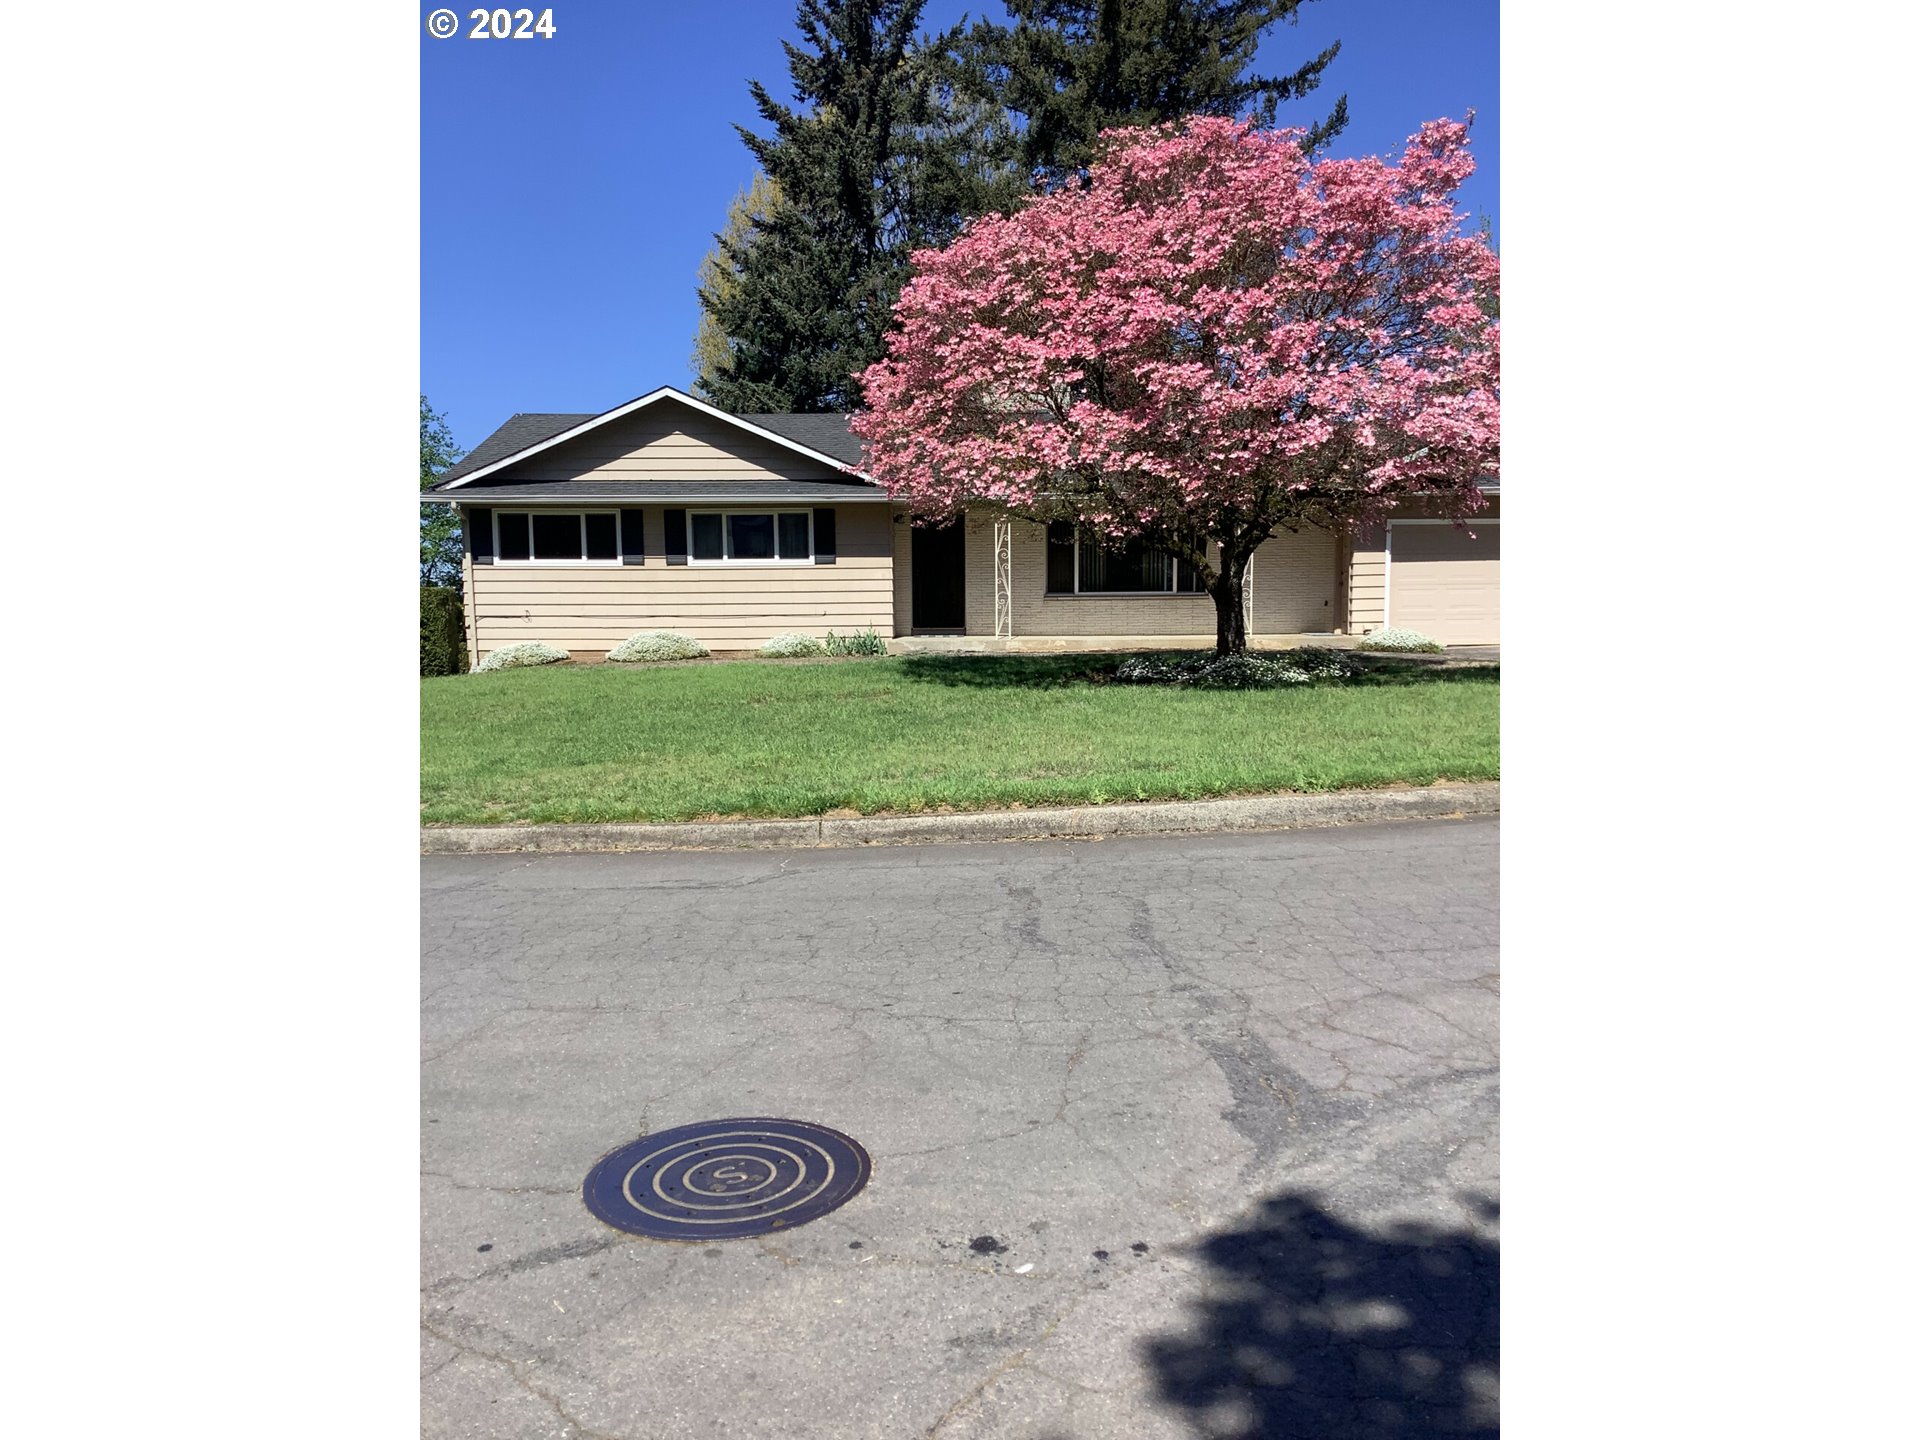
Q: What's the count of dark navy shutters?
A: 4